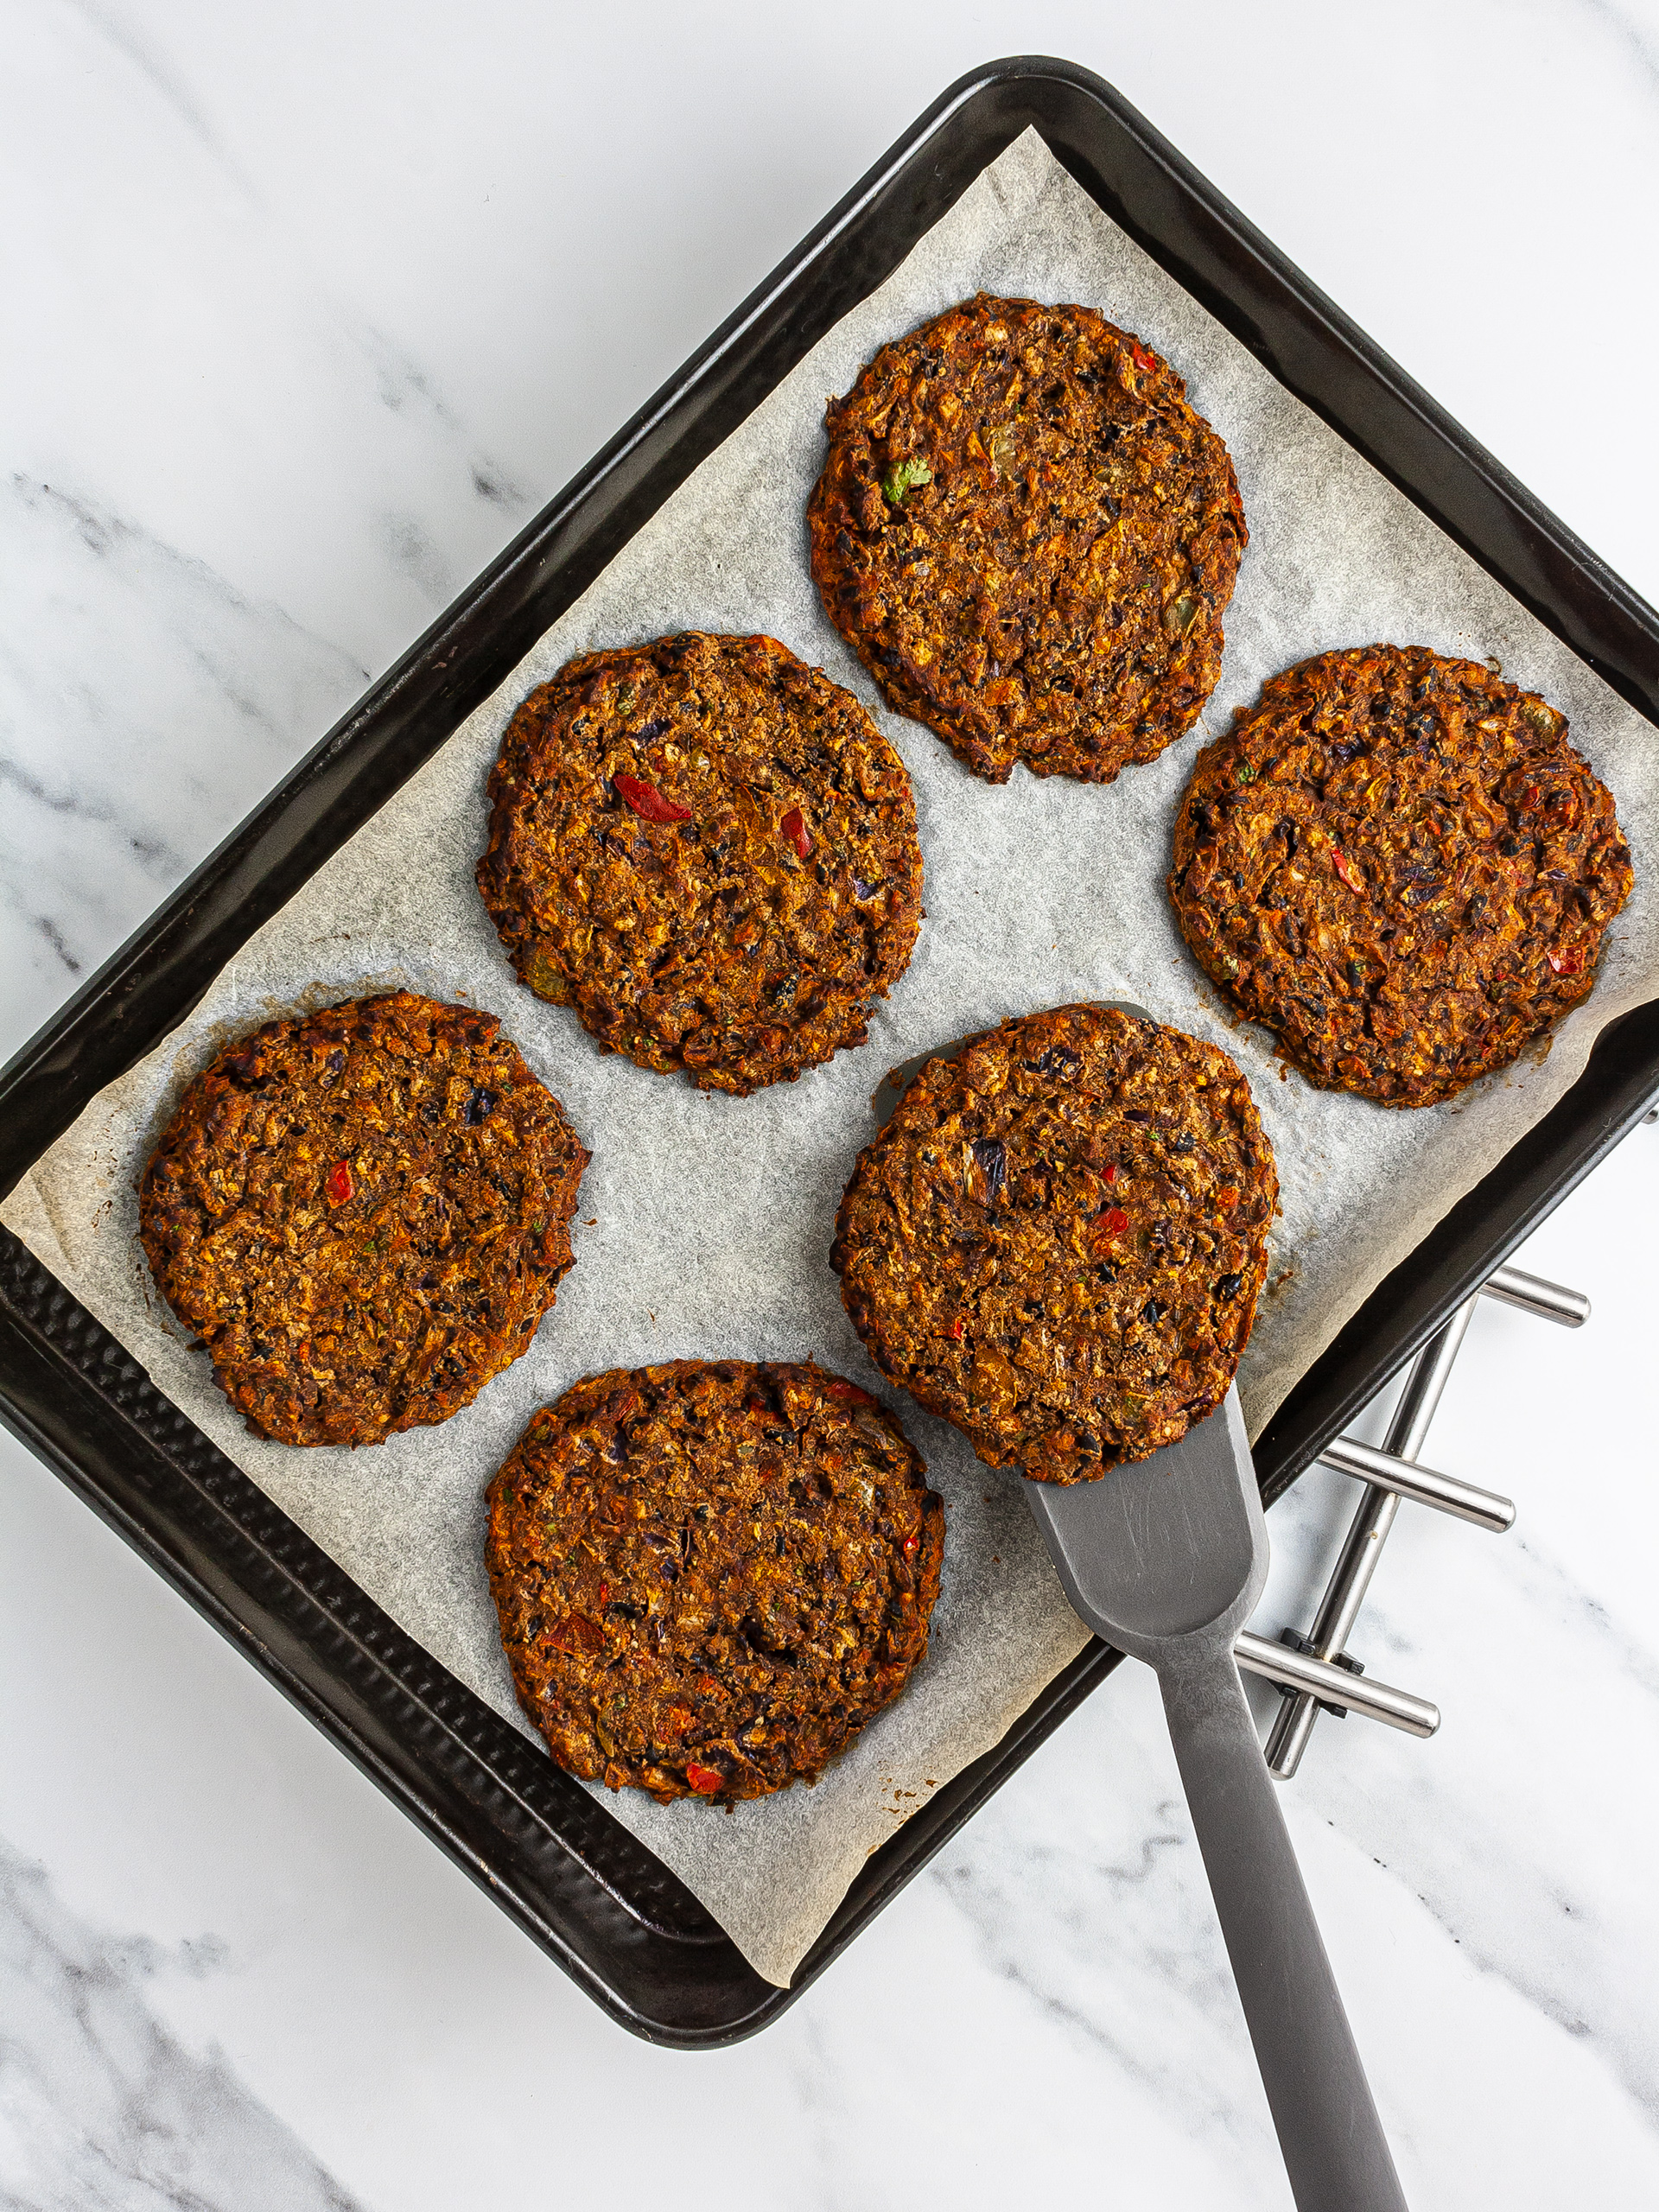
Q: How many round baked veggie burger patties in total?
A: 6